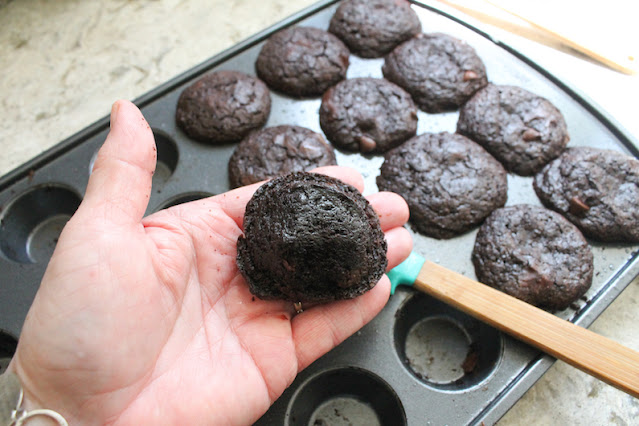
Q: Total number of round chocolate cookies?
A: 11